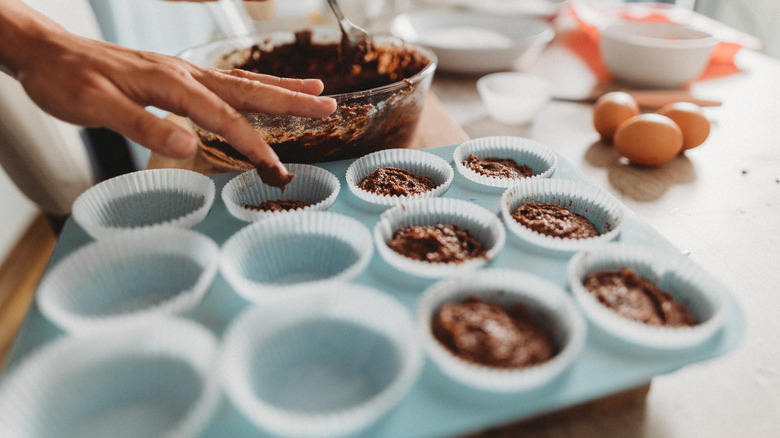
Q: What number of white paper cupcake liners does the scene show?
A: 12